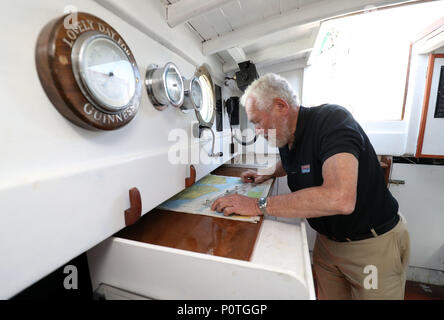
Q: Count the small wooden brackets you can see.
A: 2